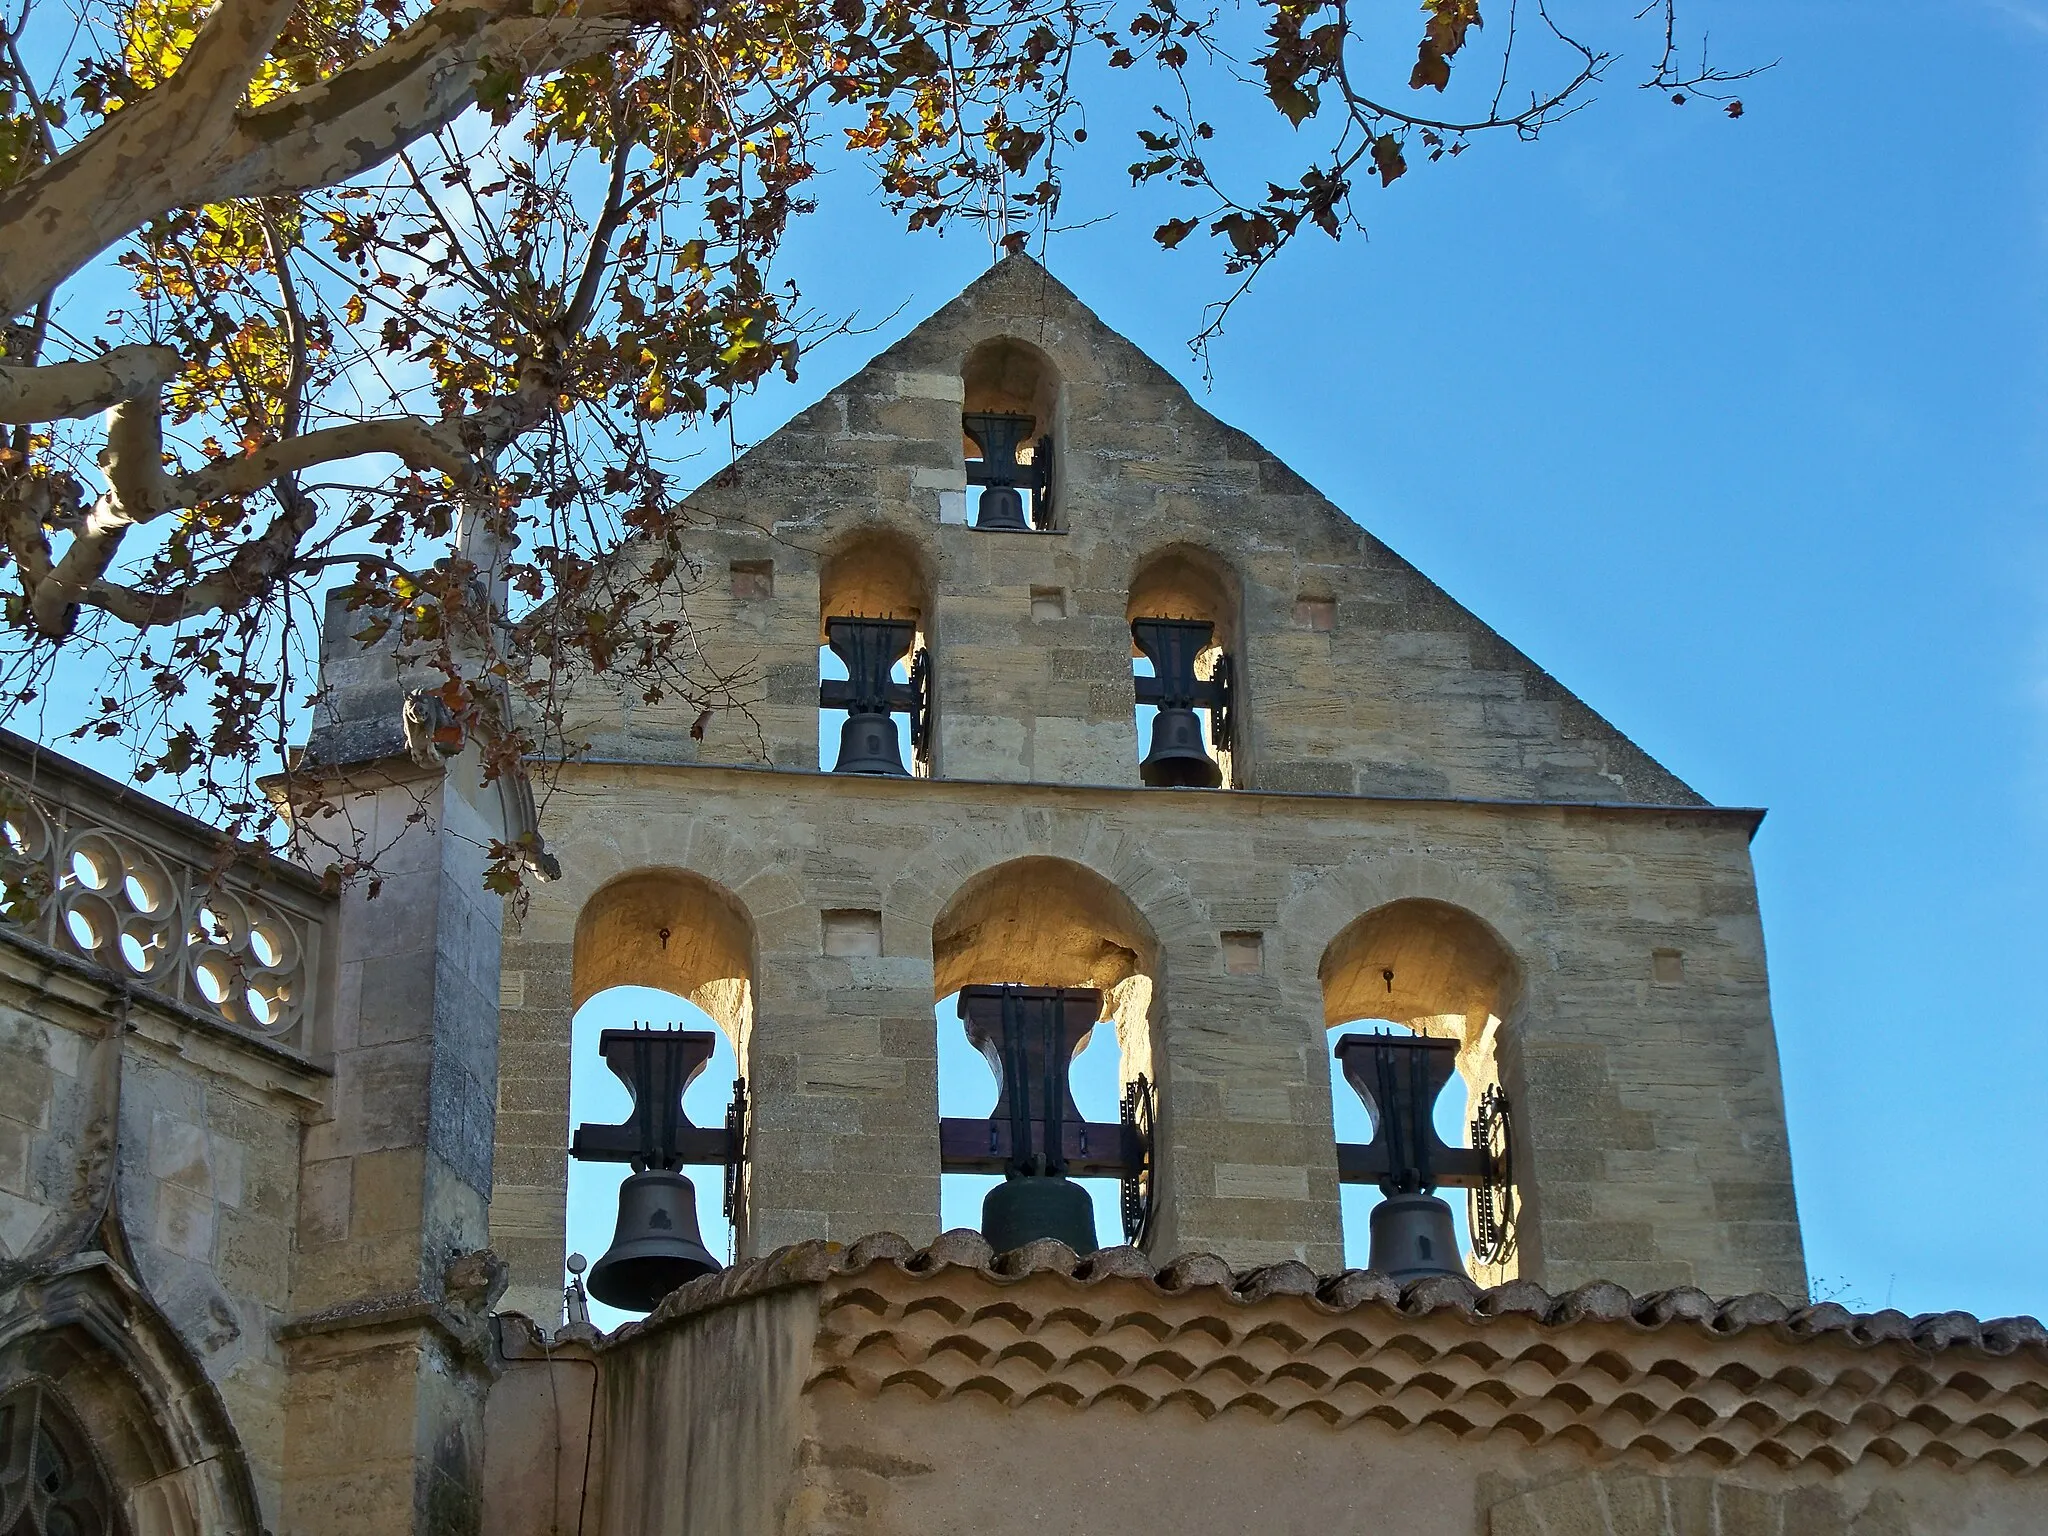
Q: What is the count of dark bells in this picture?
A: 6